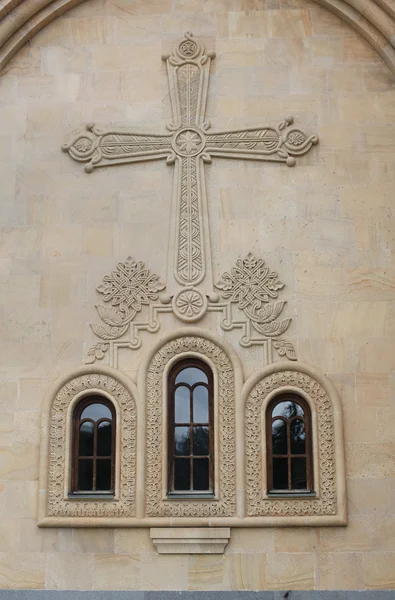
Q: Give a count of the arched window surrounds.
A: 3